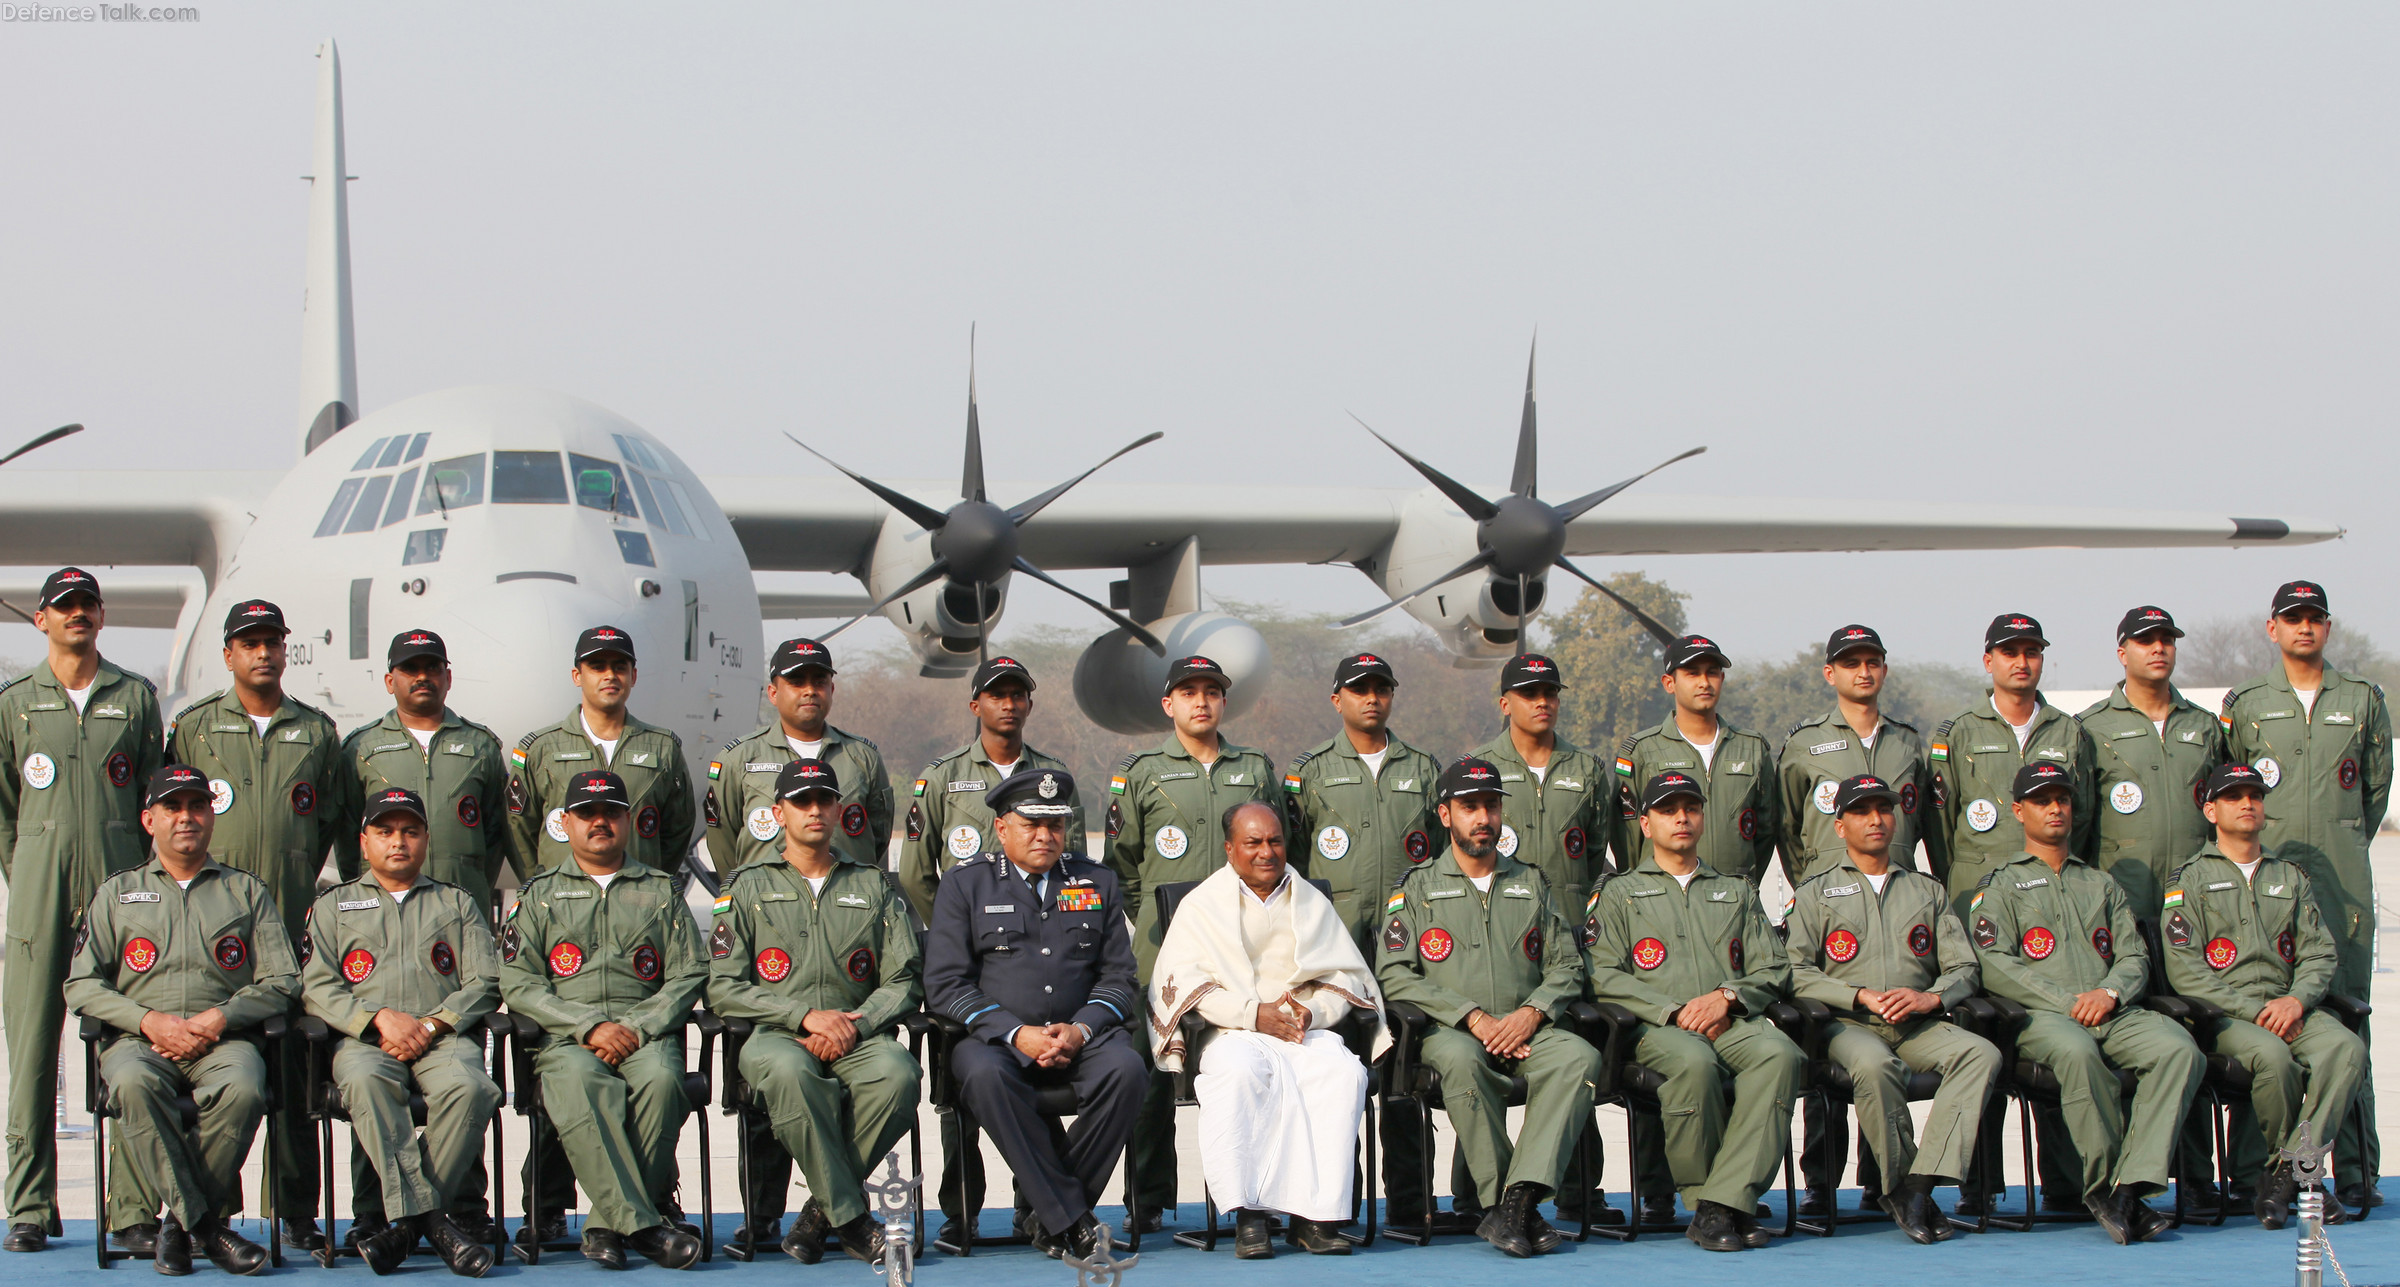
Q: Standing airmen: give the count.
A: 14